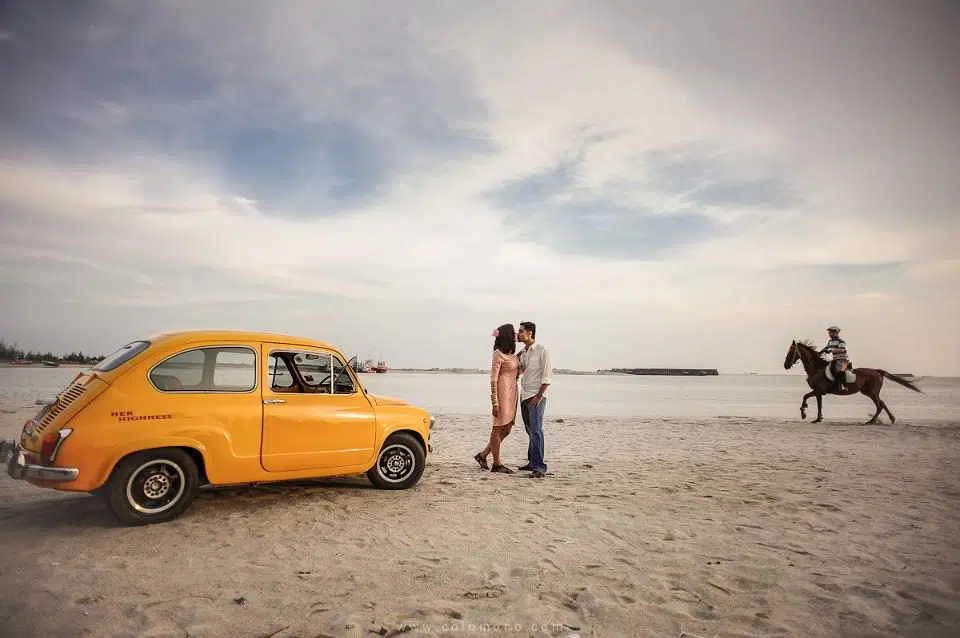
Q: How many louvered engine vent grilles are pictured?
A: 1